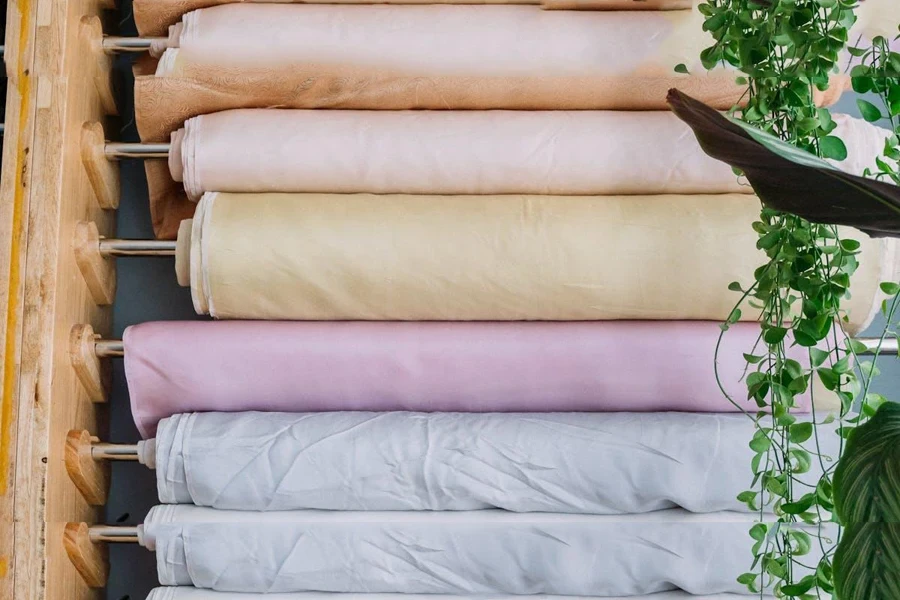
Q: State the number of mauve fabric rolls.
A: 1